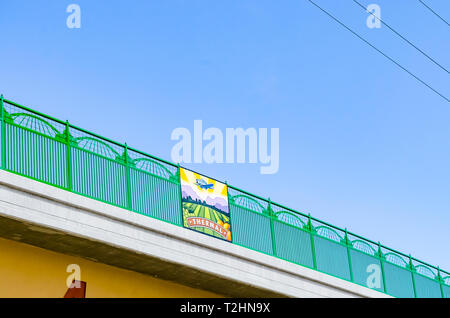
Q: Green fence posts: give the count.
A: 11